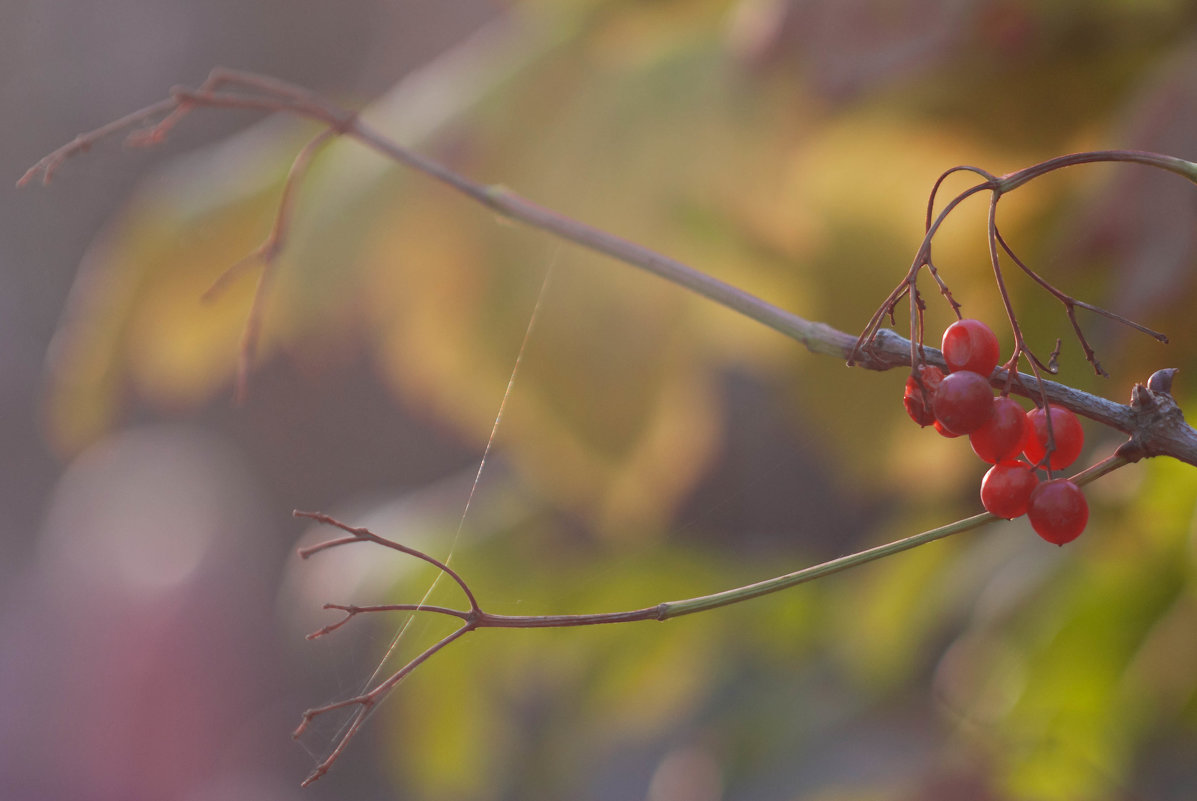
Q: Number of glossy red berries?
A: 8